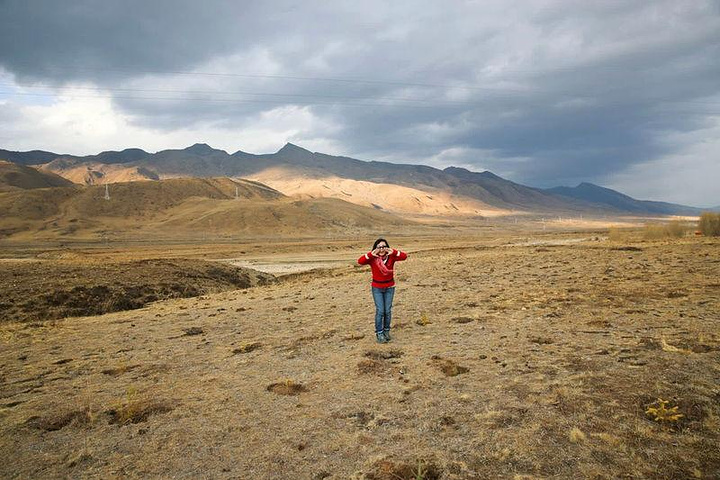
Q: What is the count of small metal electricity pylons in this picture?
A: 2